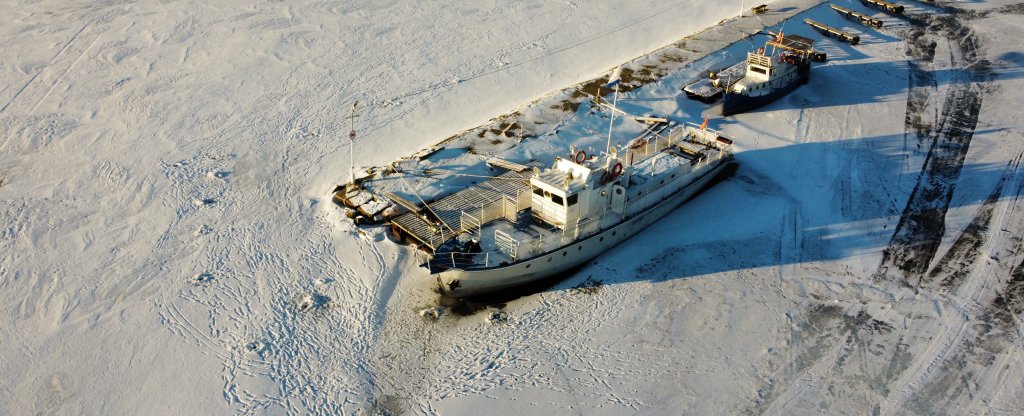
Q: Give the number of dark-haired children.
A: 0